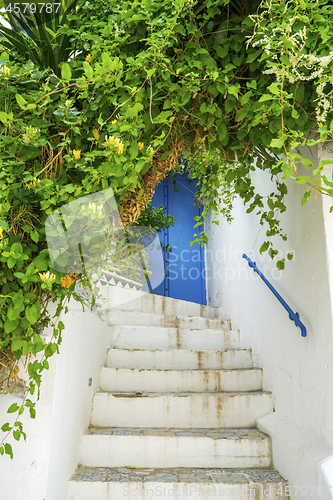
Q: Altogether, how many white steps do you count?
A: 8